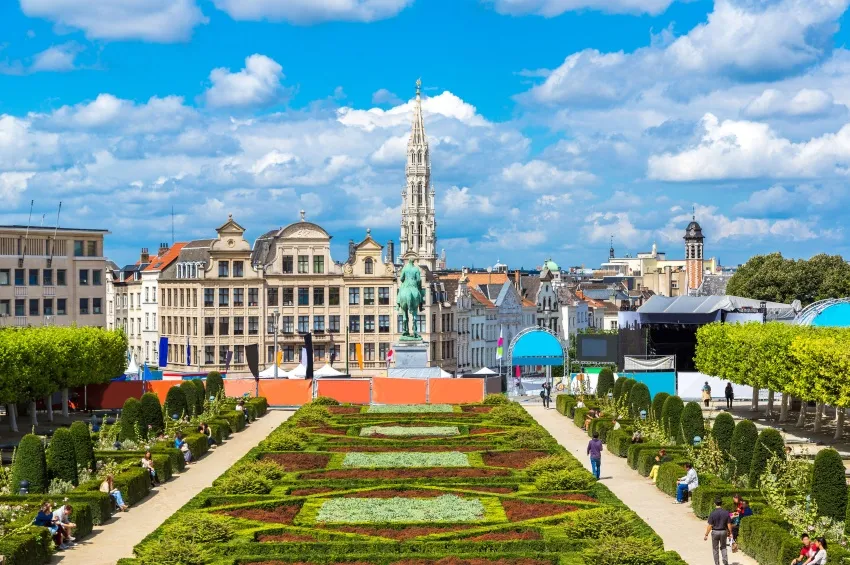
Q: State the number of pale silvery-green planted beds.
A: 4